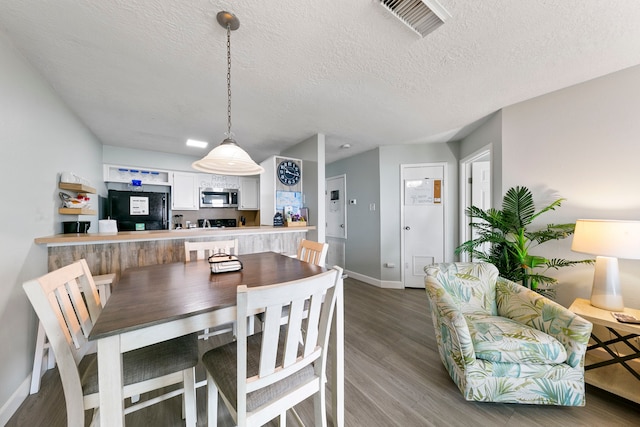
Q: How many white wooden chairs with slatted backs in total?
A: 4